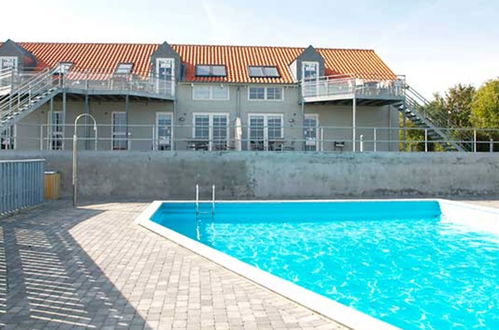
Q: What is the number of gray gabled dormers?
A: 3